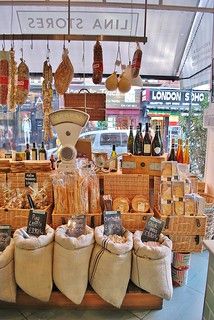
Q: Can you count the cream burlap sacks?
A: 5